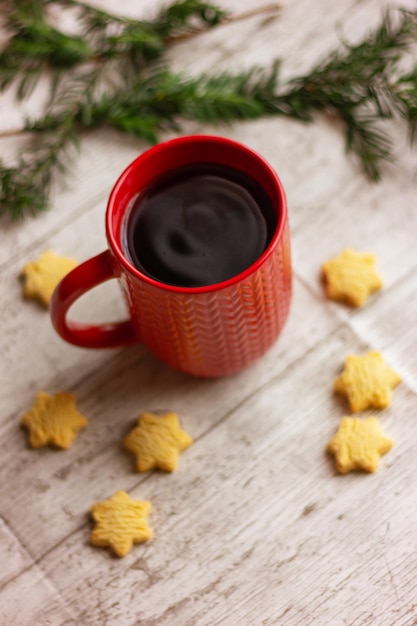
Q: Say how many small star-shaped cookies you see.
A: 7